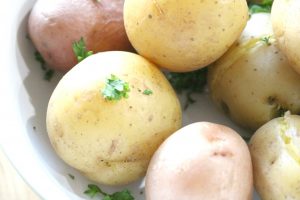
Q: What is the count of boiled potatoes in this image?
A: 7